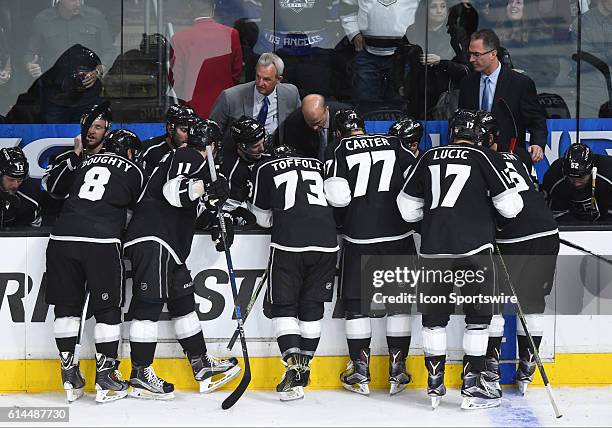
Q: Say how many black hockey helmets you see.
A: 12